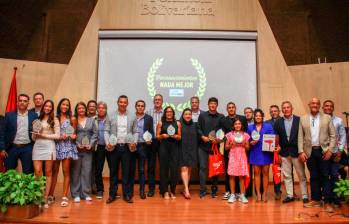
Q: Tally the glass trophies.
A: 11